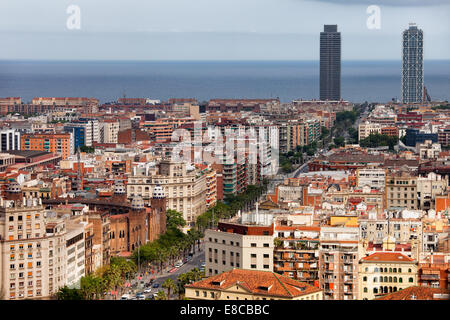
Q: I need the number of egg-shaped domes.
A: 4